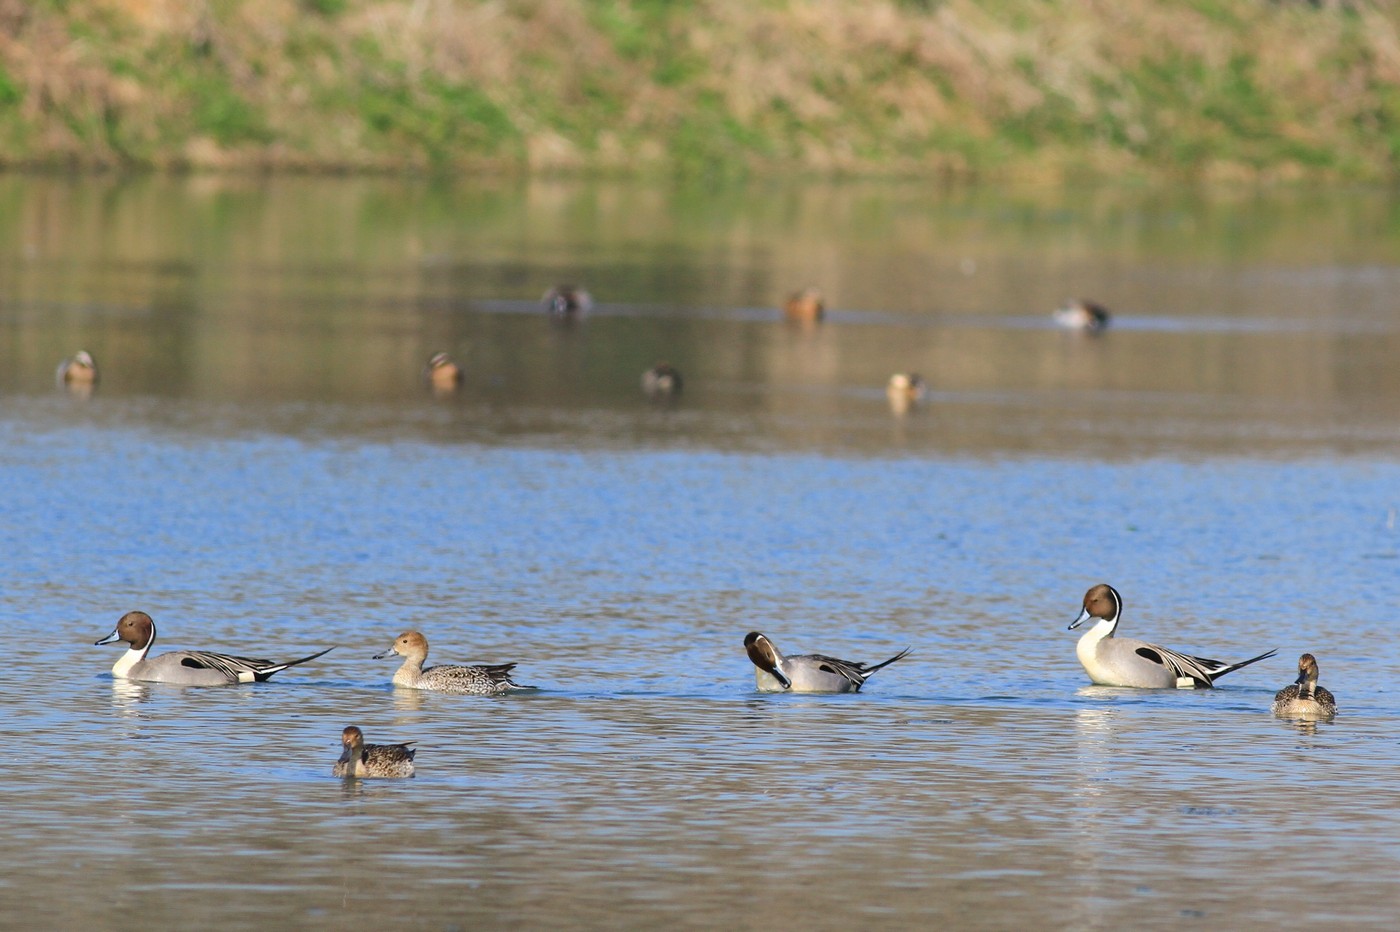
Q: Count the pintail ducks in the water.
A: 6